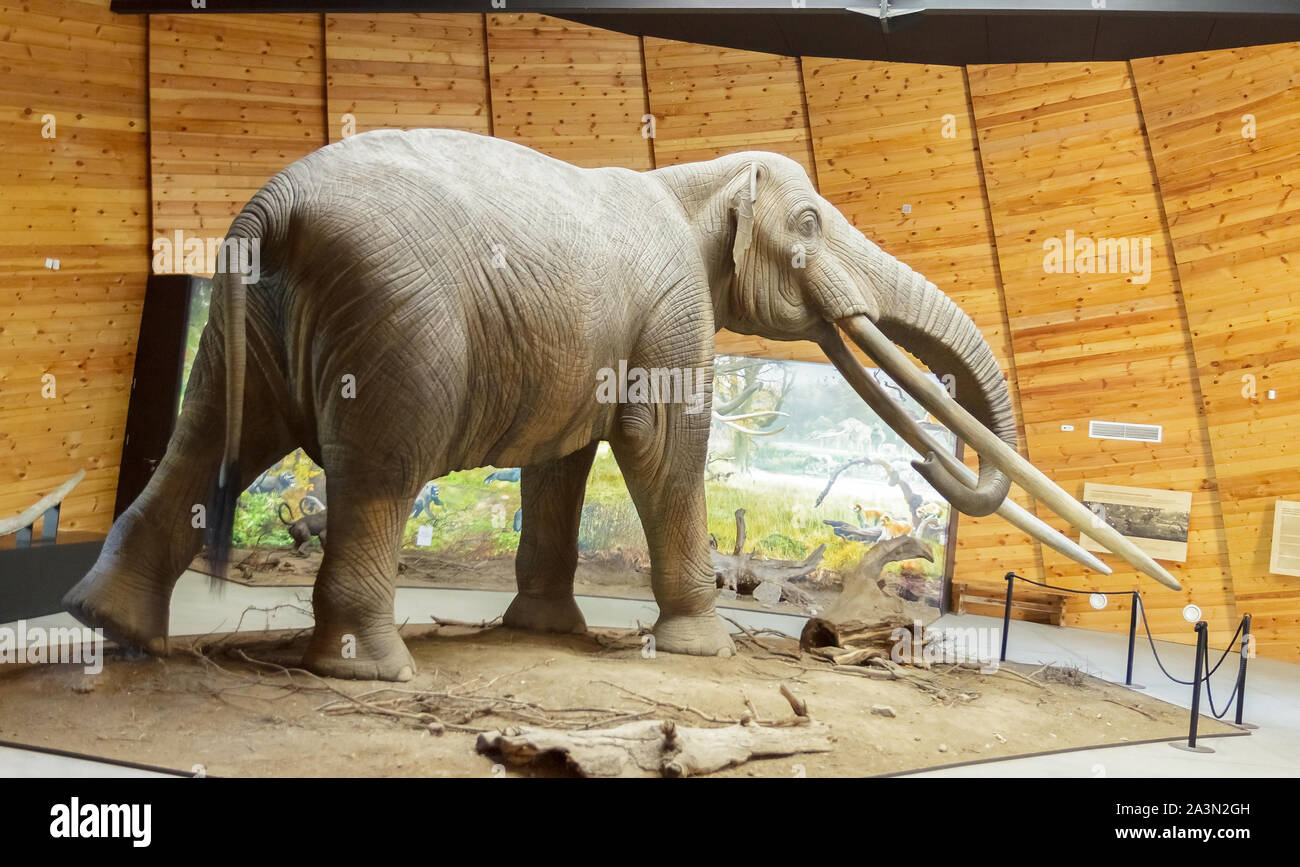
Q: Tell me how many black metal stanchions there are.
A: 4